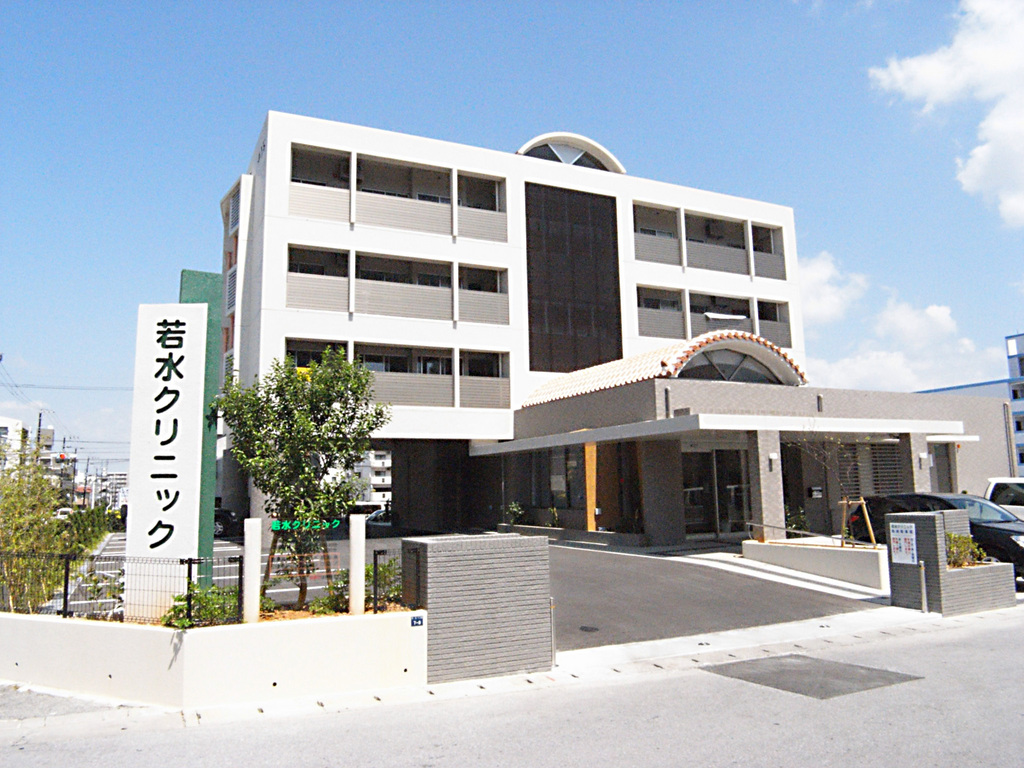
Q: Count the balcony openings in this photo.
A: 15